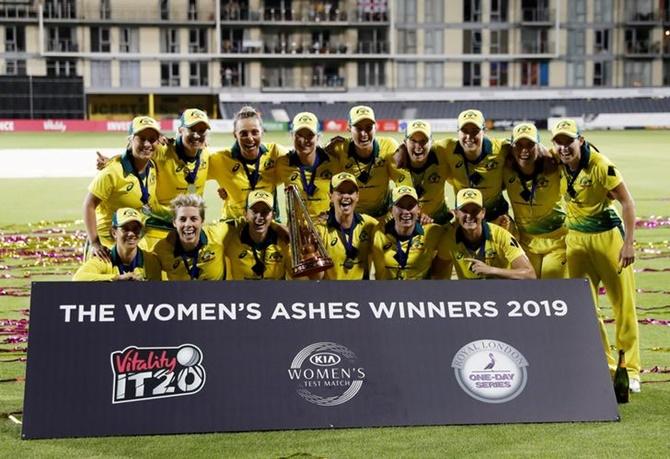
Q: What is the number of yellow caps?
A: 13